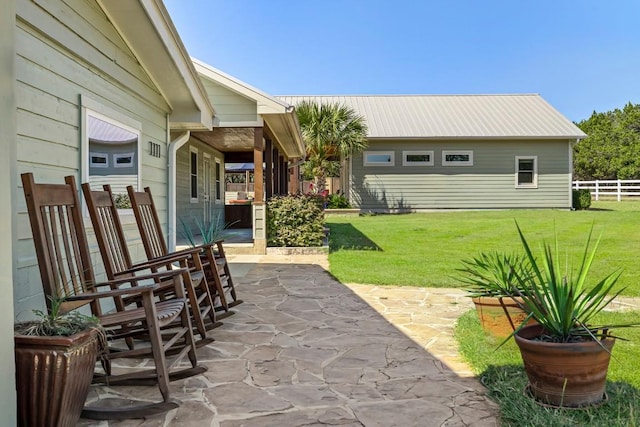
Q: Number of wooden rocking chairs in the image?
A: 3